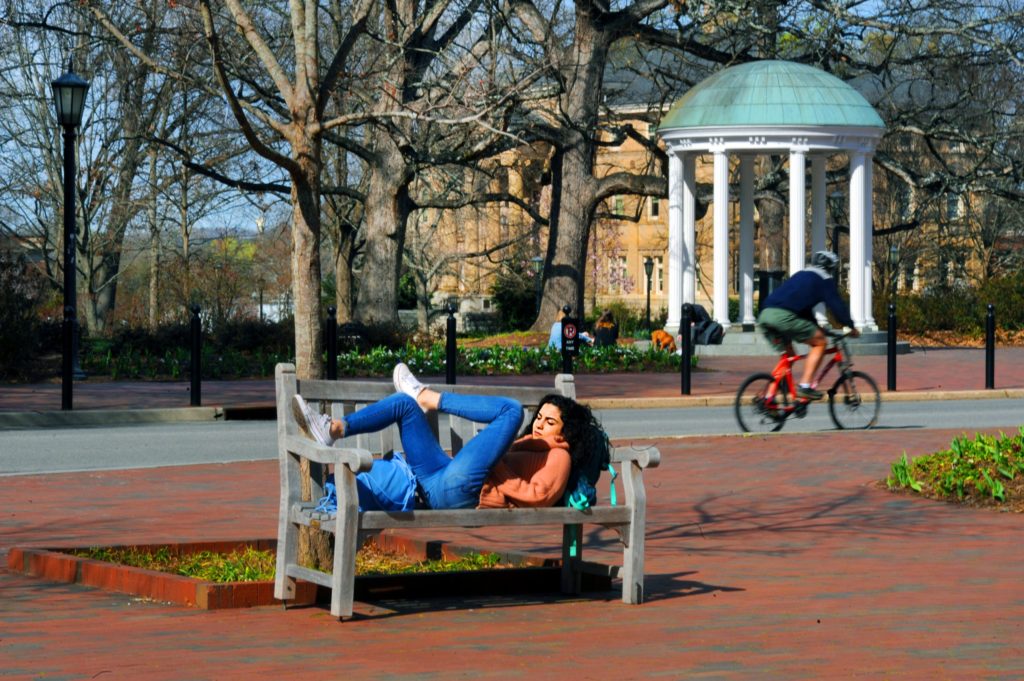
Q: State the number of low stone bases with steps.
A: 1